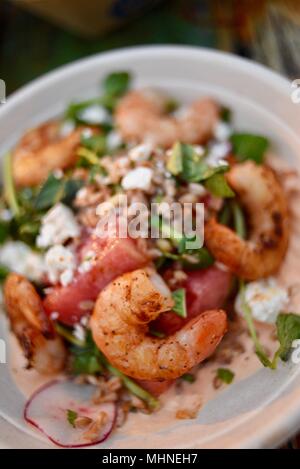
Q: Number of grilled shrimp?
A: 5